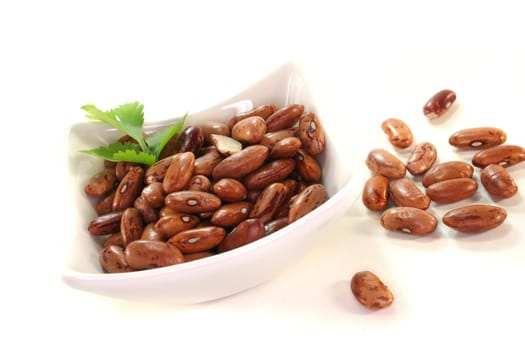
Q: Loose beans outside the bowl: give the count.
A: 14